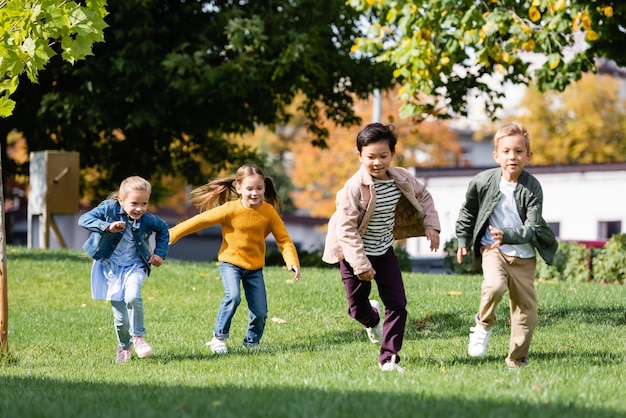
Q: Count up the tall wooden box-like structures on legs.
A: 1